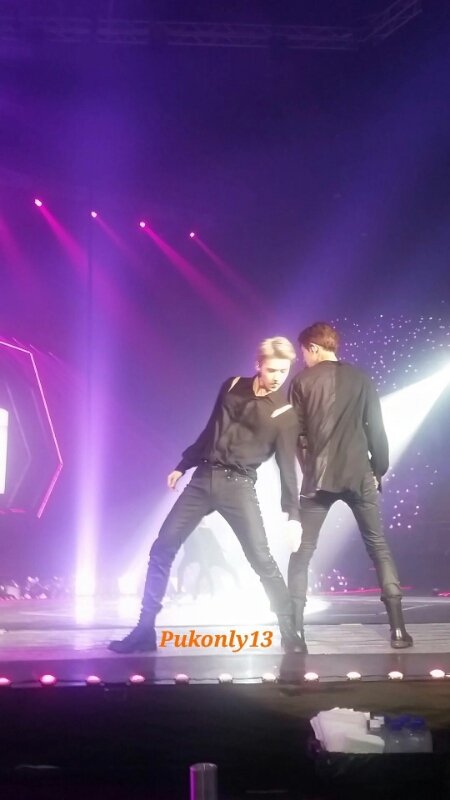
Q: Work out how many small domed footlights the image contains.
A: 11